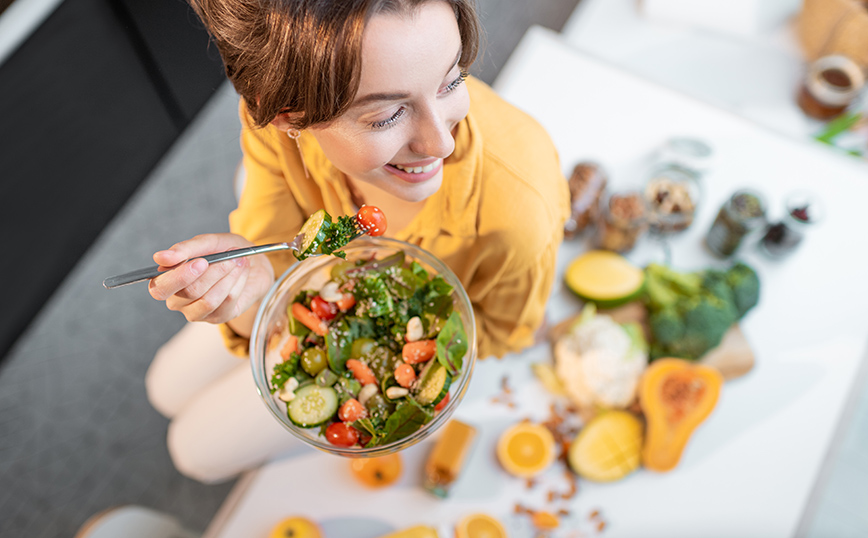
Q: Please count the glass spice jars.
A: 5